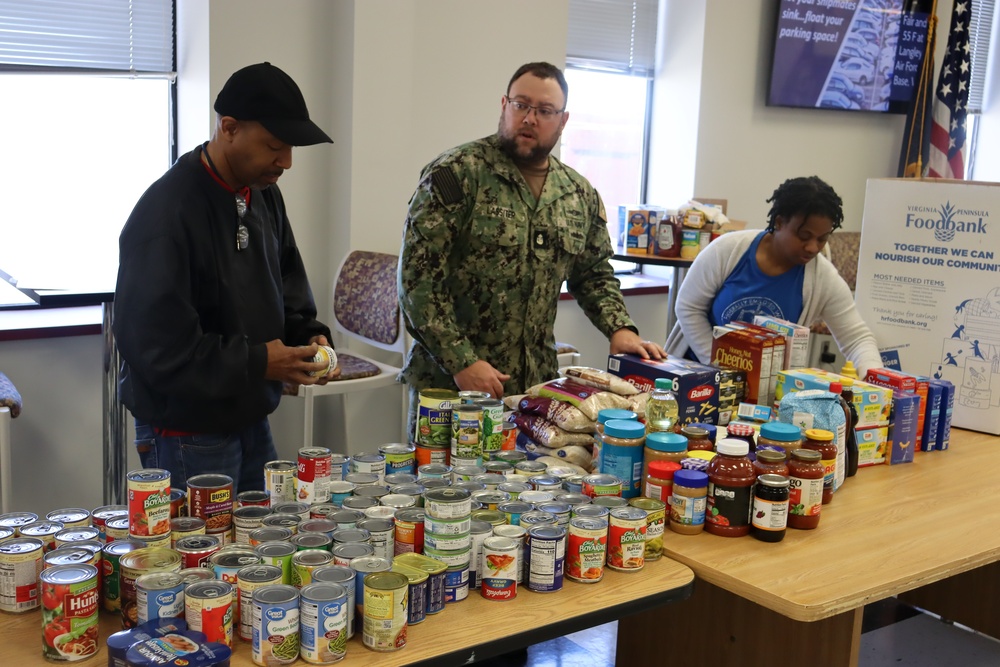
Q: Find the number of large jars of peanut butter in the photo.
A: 4